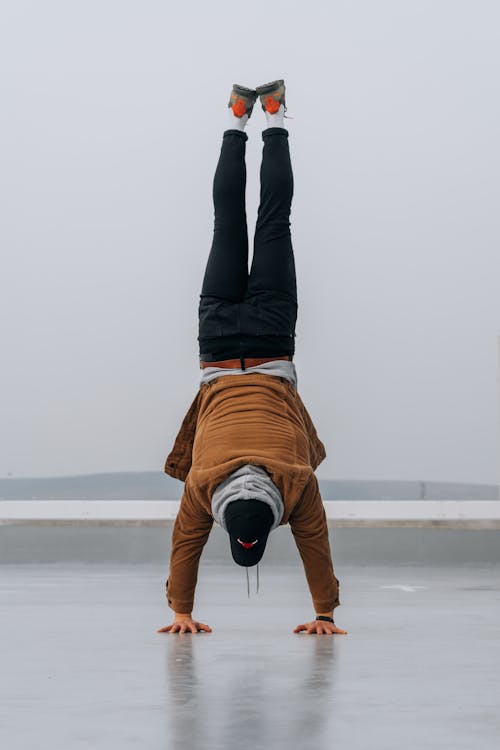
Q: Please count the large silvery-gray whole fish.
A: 0